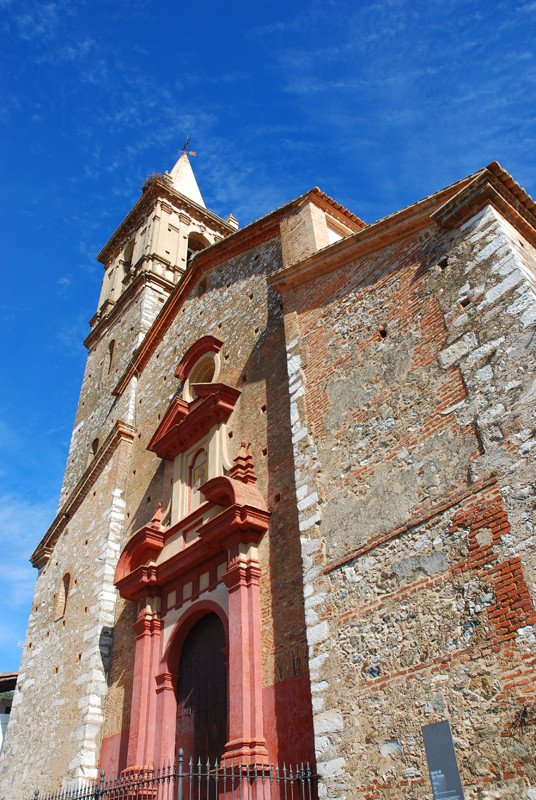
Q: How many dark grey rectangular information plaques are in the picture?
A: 1